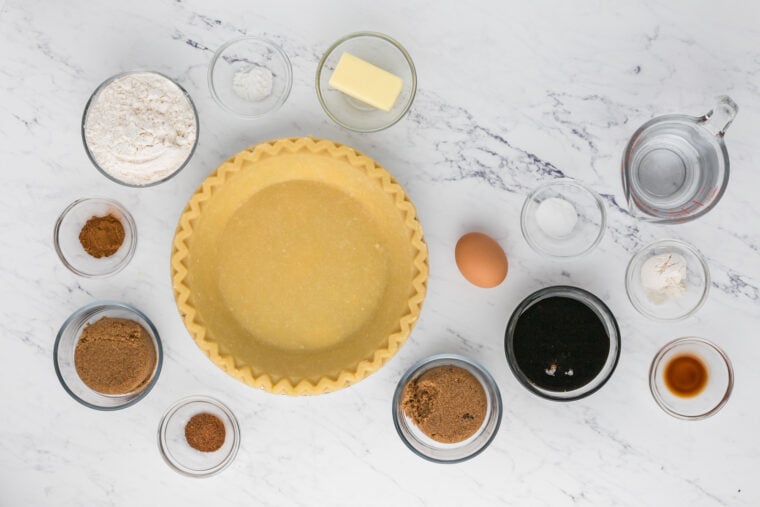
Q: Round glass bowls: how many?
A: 11